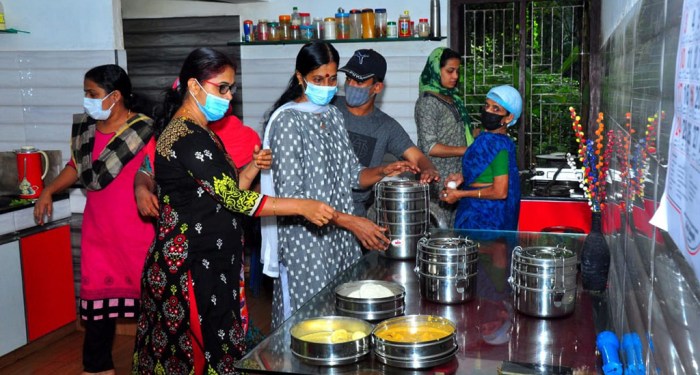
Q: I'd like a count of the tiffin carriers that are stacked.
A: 3